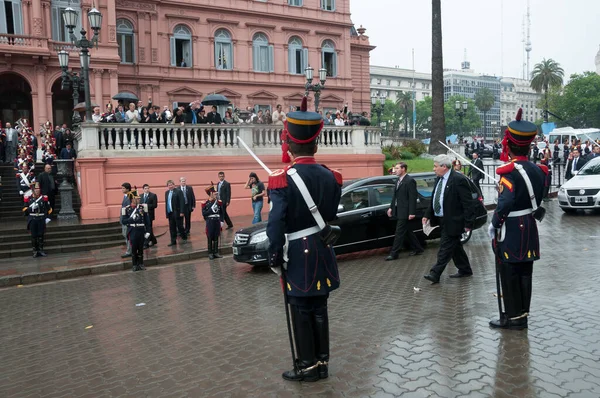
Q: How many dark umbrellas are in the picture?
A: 2